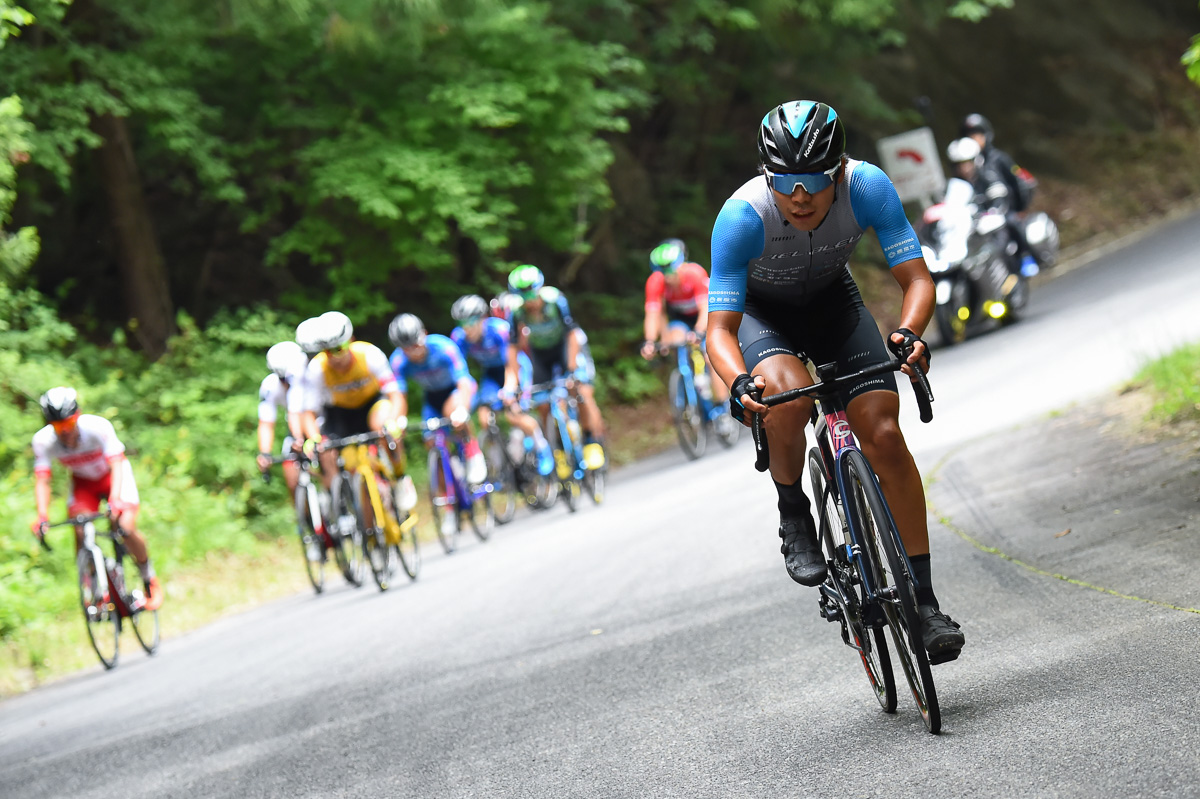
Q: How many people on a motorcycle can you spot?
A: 2